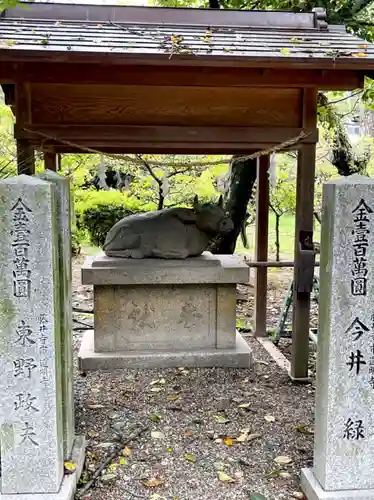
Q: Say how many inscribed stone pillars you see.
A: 2